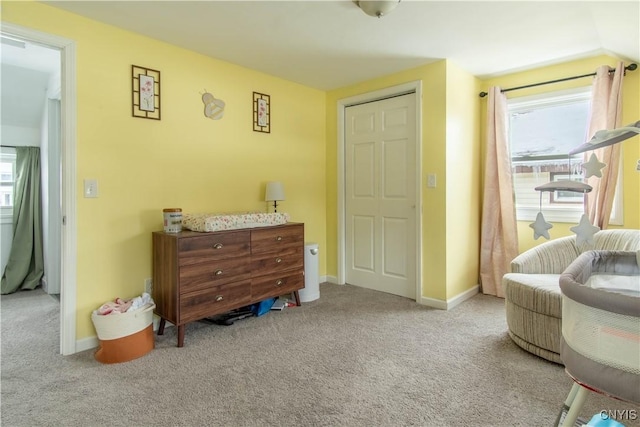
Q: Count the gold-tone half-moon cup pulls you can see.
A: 6